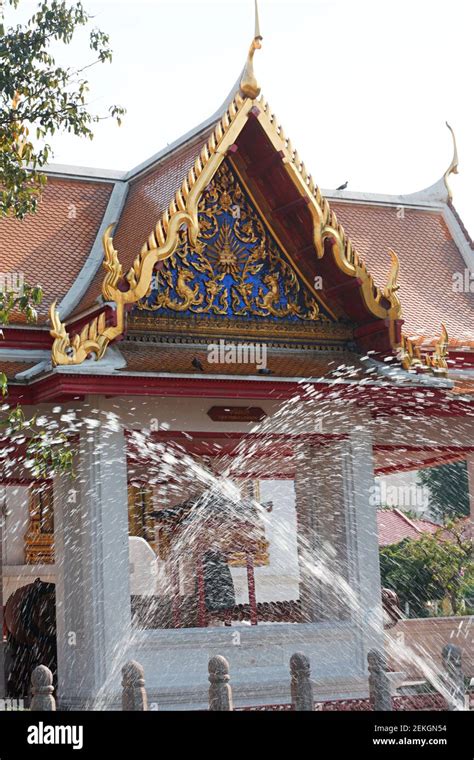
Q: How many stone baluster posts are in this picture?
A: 6